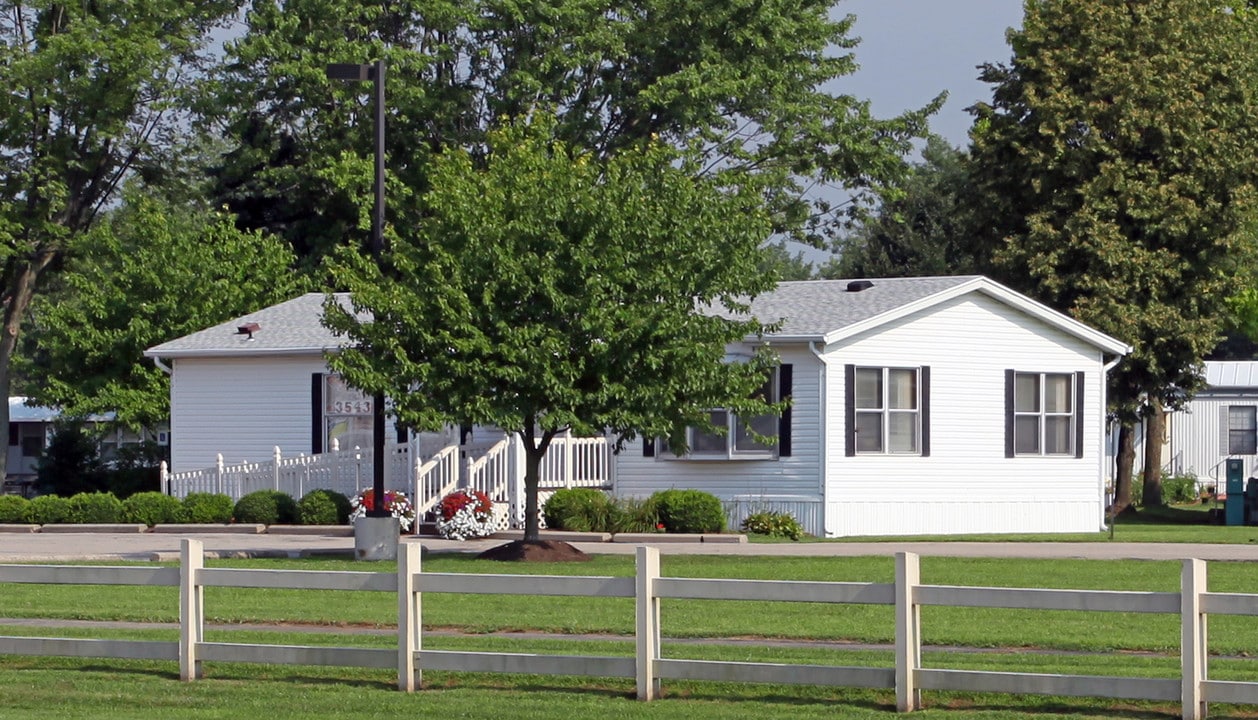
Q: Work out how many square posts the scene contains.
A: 5